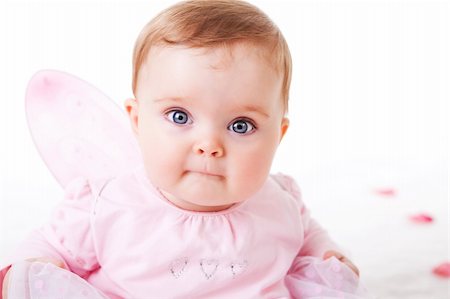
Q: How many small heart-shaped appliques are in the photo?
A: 3